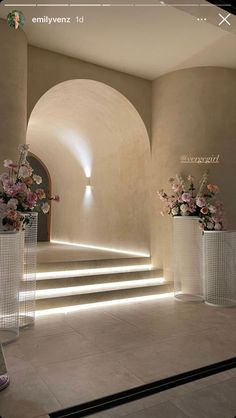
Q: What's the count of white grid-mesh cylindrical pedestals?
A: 4